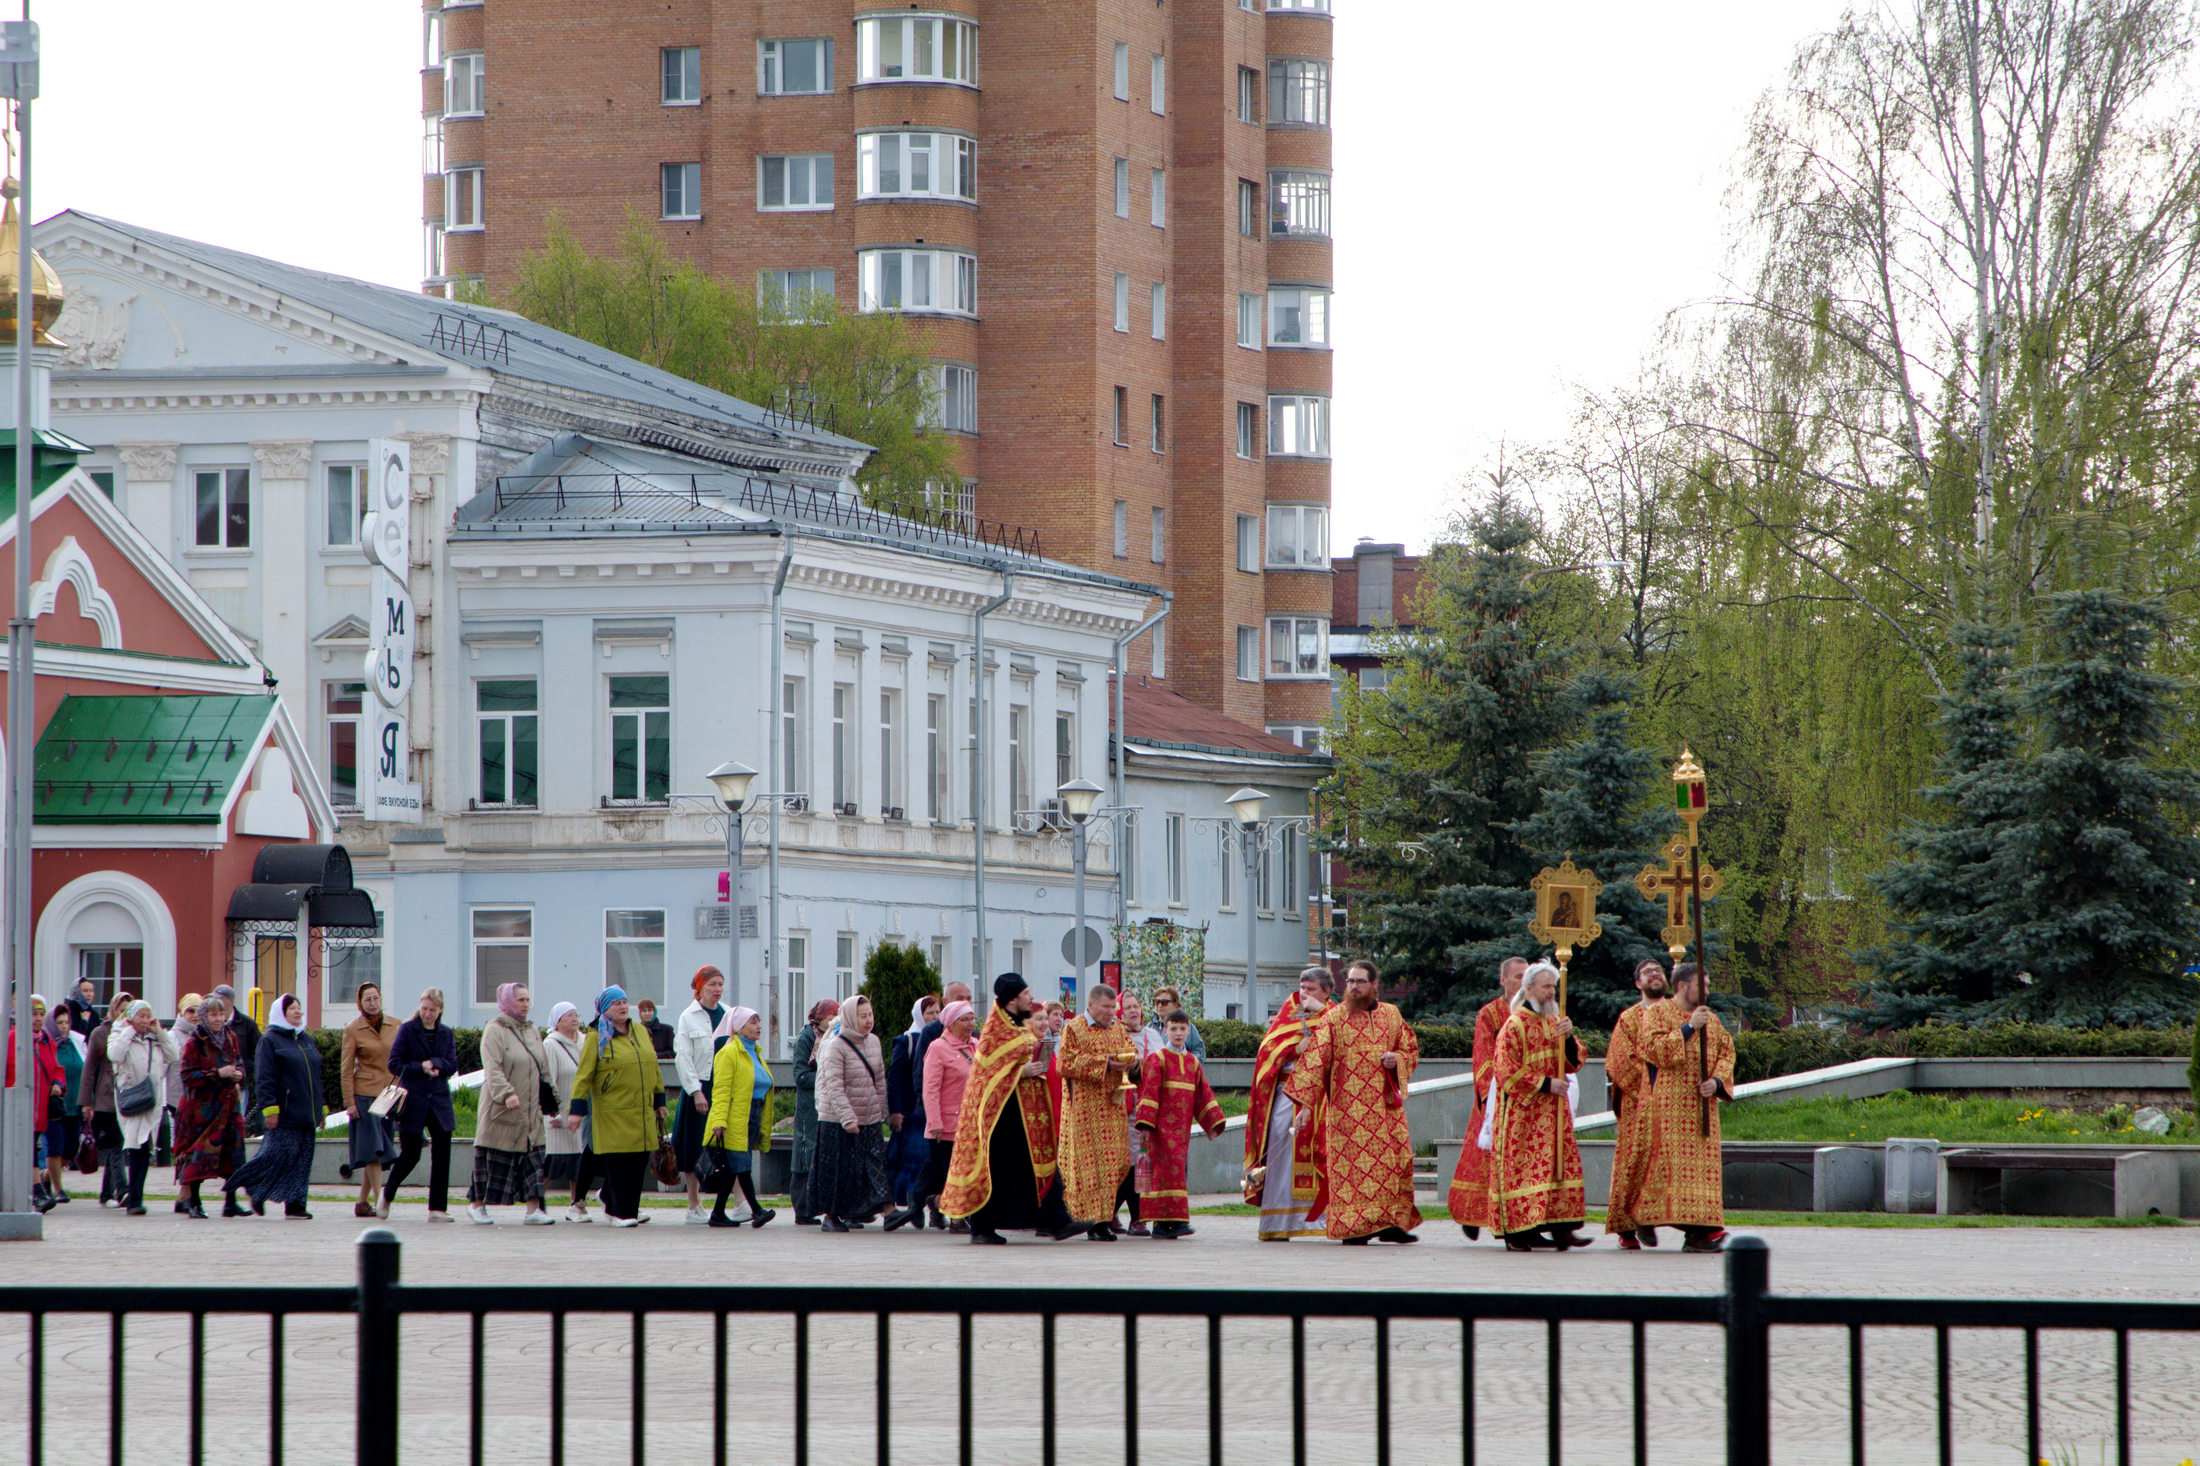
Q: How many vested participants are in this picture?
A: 9